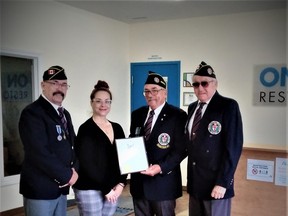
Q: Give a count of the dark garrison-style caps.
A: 3